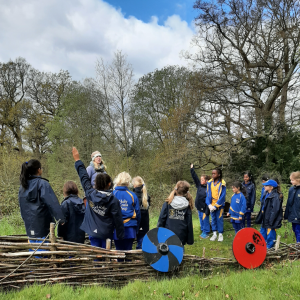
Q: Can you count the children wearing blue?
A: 13